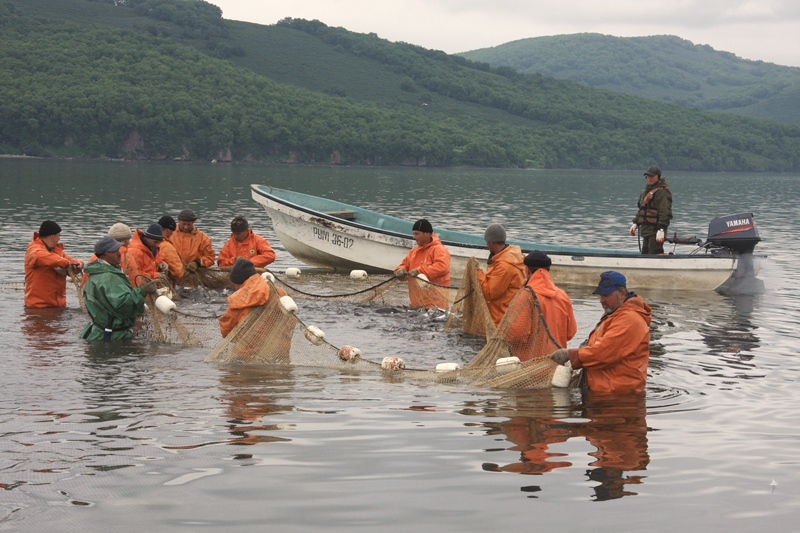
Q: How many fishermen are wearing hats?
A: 13